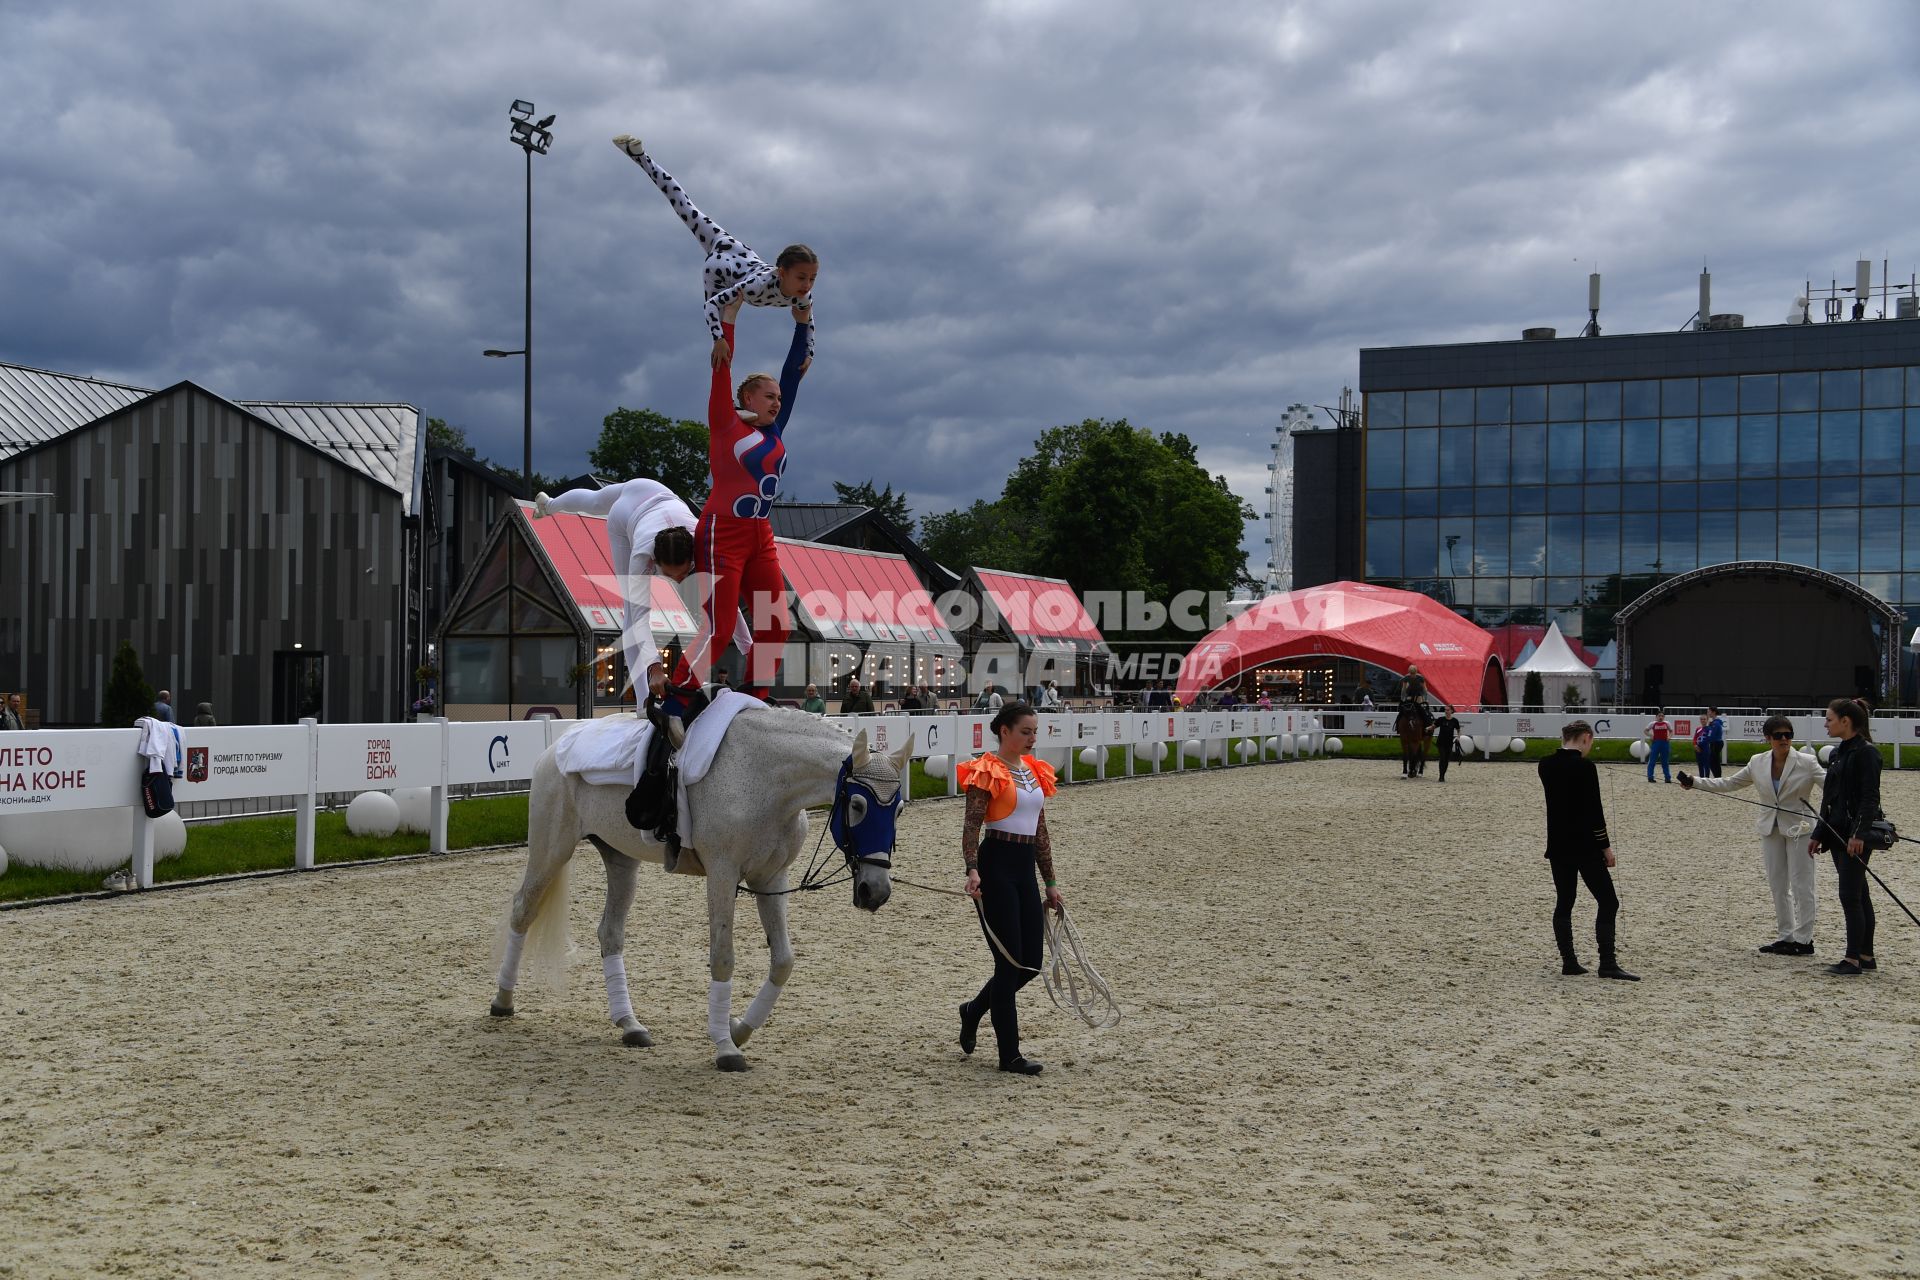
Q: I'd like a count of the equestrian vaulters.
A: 3